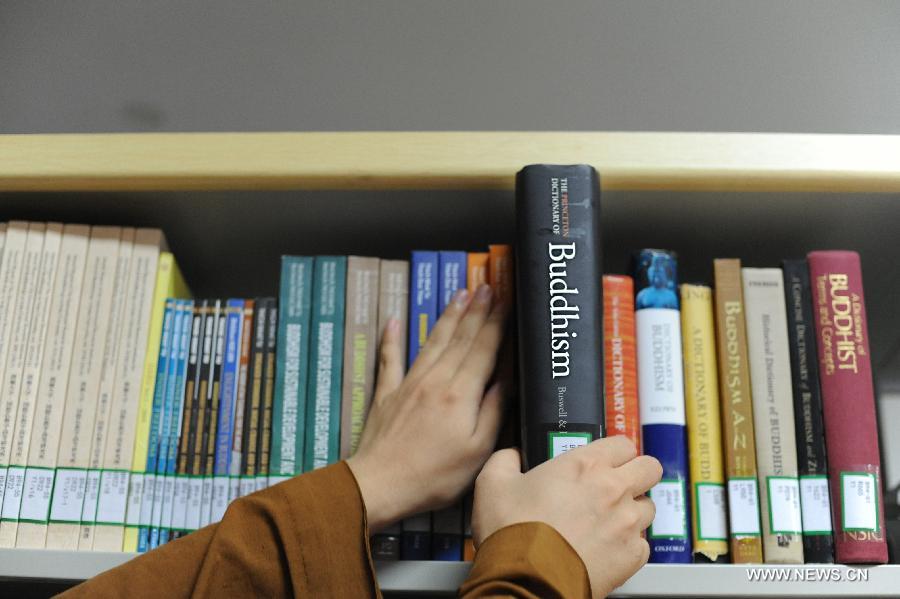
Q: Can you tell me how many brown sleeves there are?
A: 2